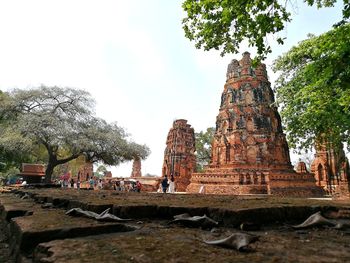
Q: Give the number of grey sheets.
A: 4